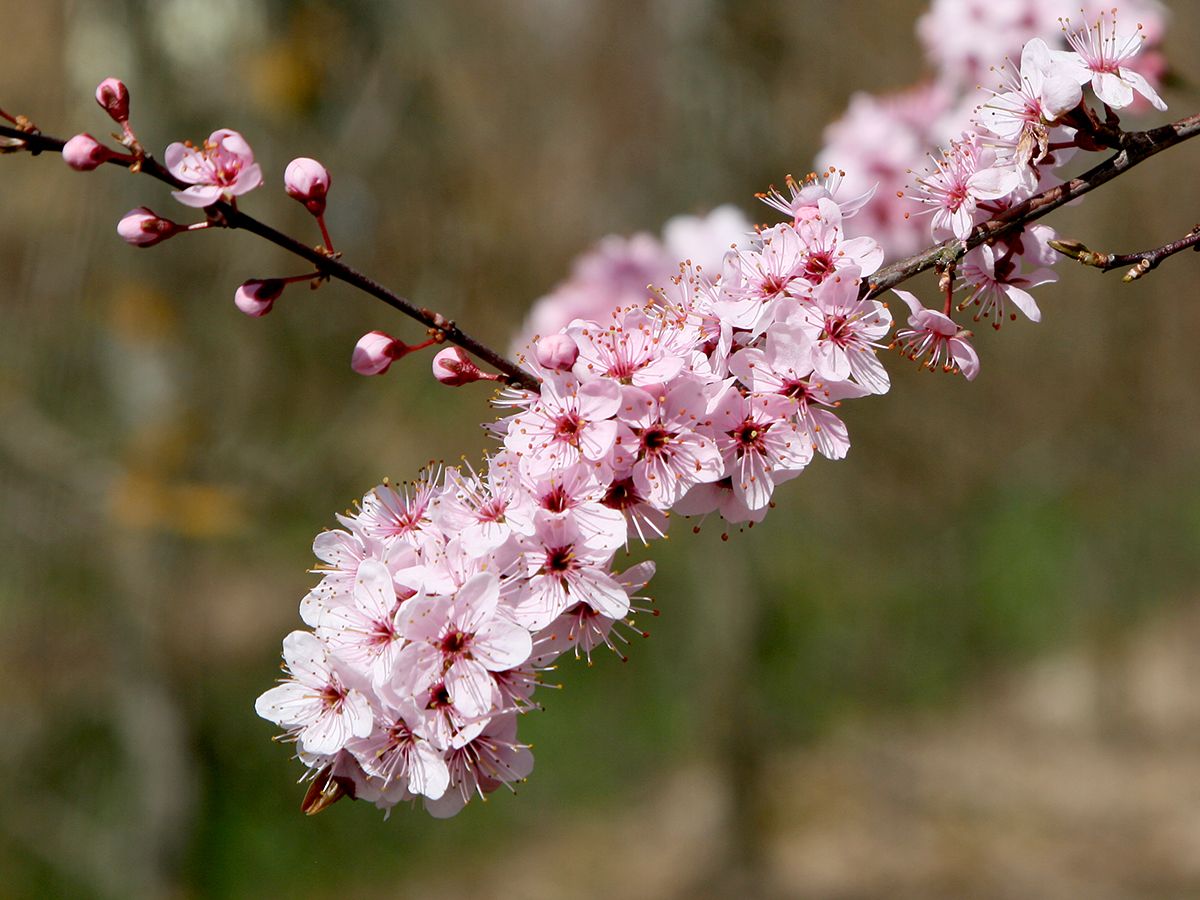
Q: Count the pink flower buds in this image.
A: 8